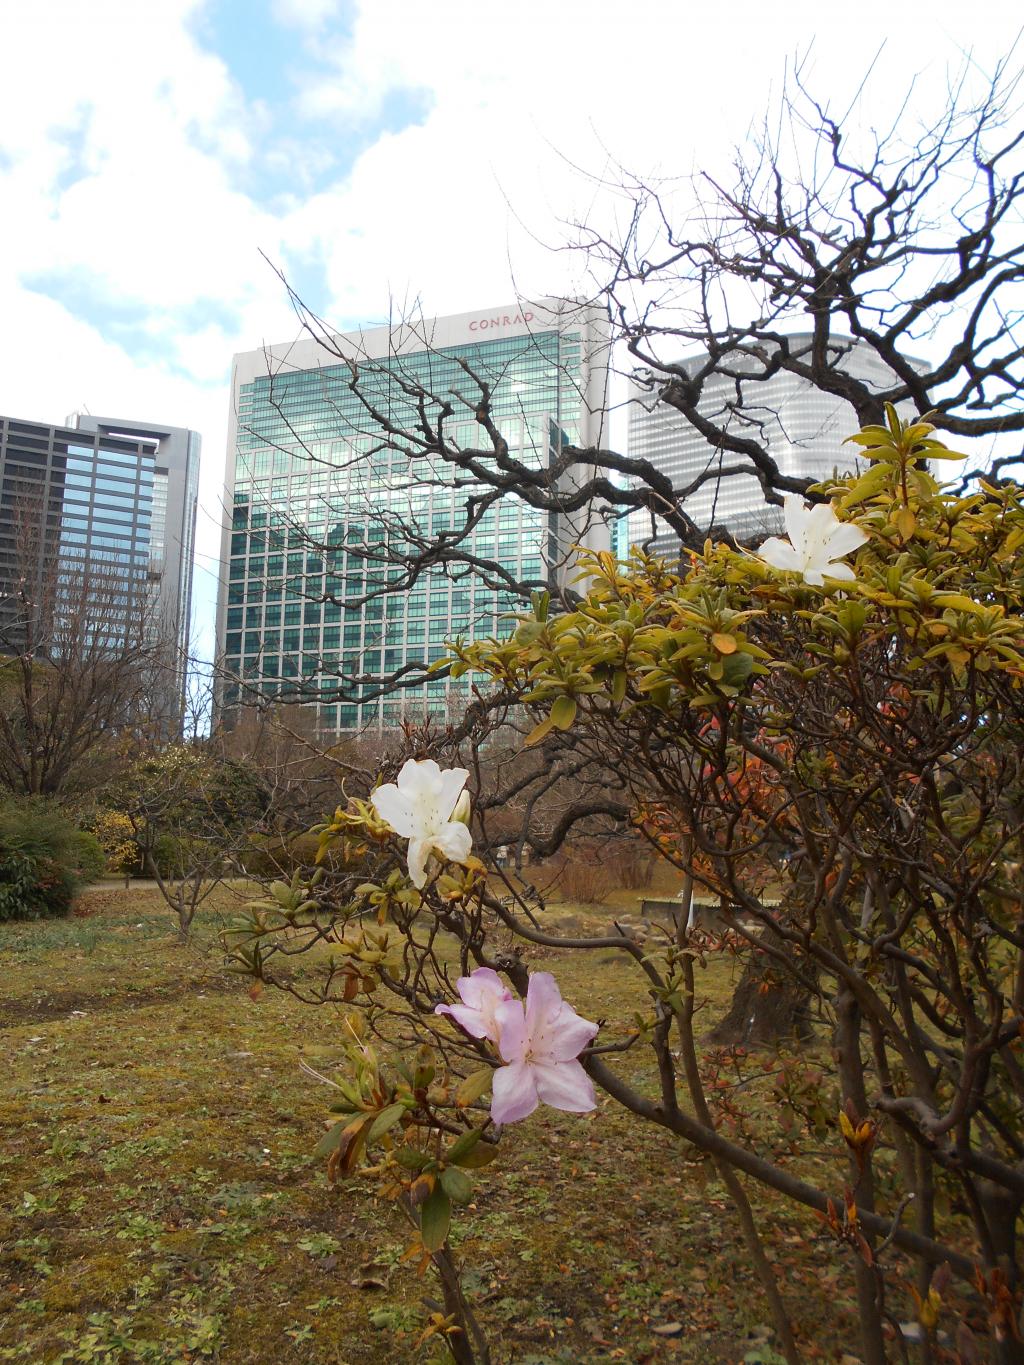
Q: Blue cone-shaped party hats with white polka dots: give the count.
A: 0